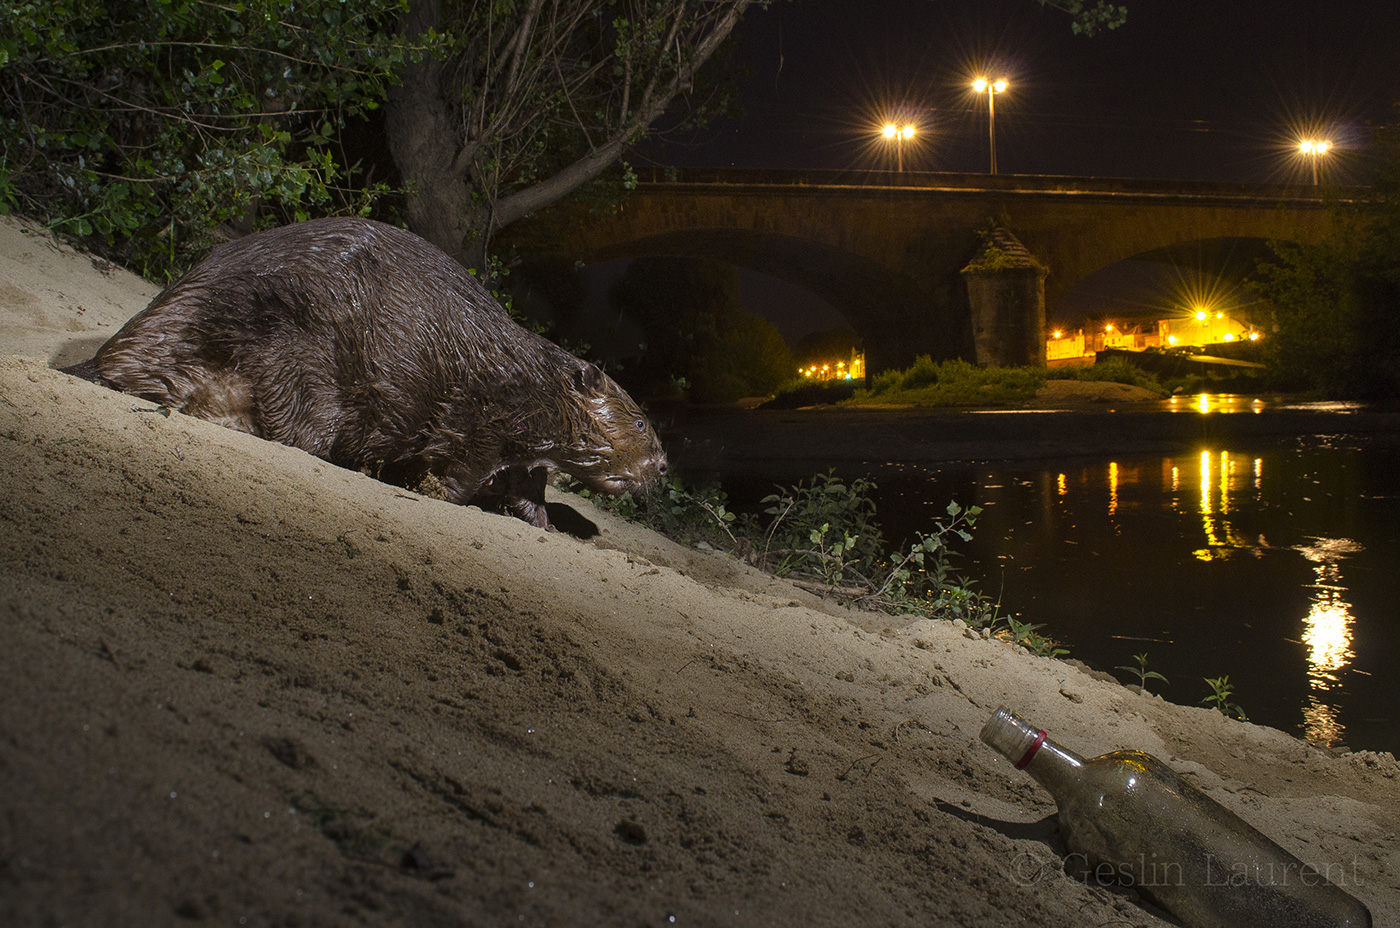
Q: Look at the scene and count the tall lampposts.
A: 3